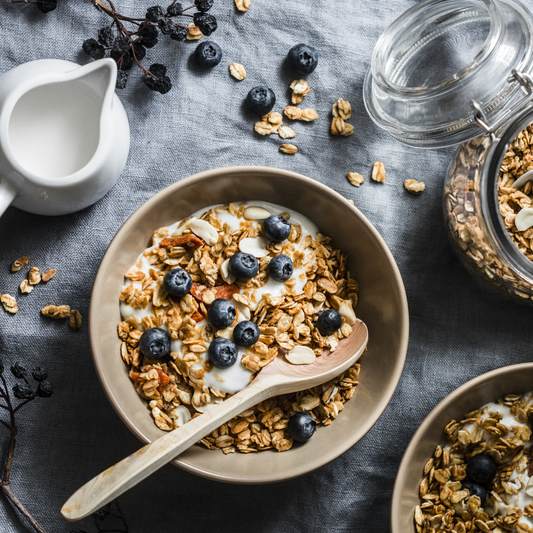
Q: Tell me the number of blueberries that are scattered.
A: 3